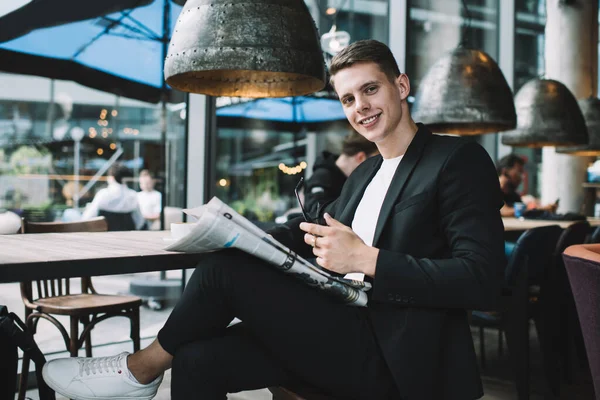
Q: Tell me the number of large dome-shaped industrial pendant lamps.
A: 4